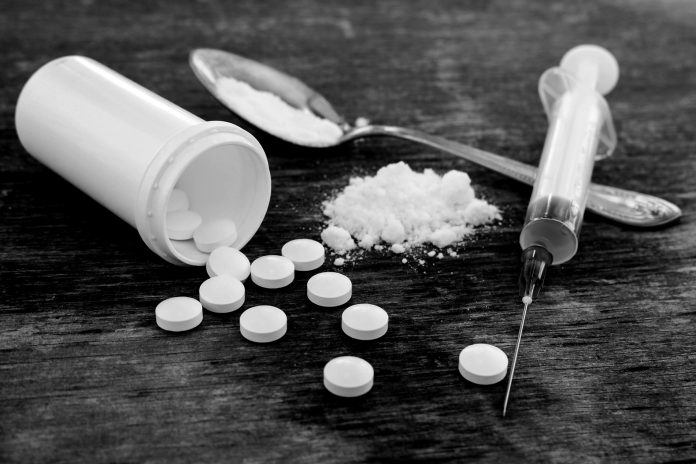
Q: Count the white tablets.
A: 13